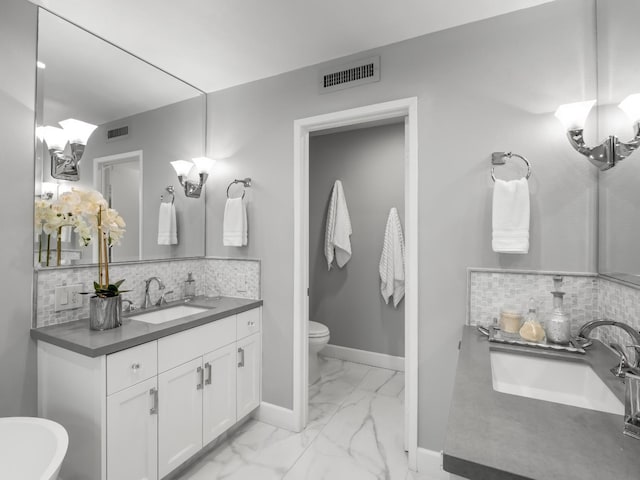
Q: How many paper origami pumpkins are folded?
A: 0